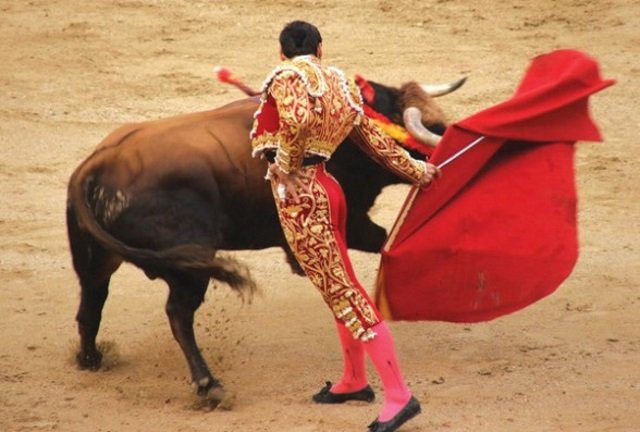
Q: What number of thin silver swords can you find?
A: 1